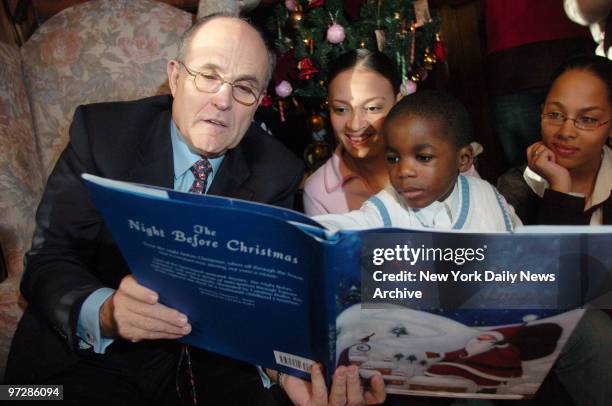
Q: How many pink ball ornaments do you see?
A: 4